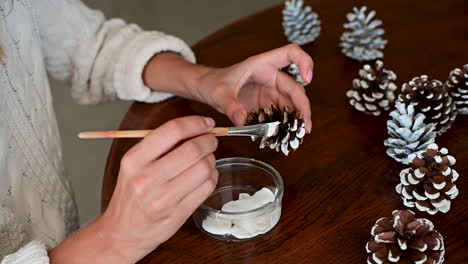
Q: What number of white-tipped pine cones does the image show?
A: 6